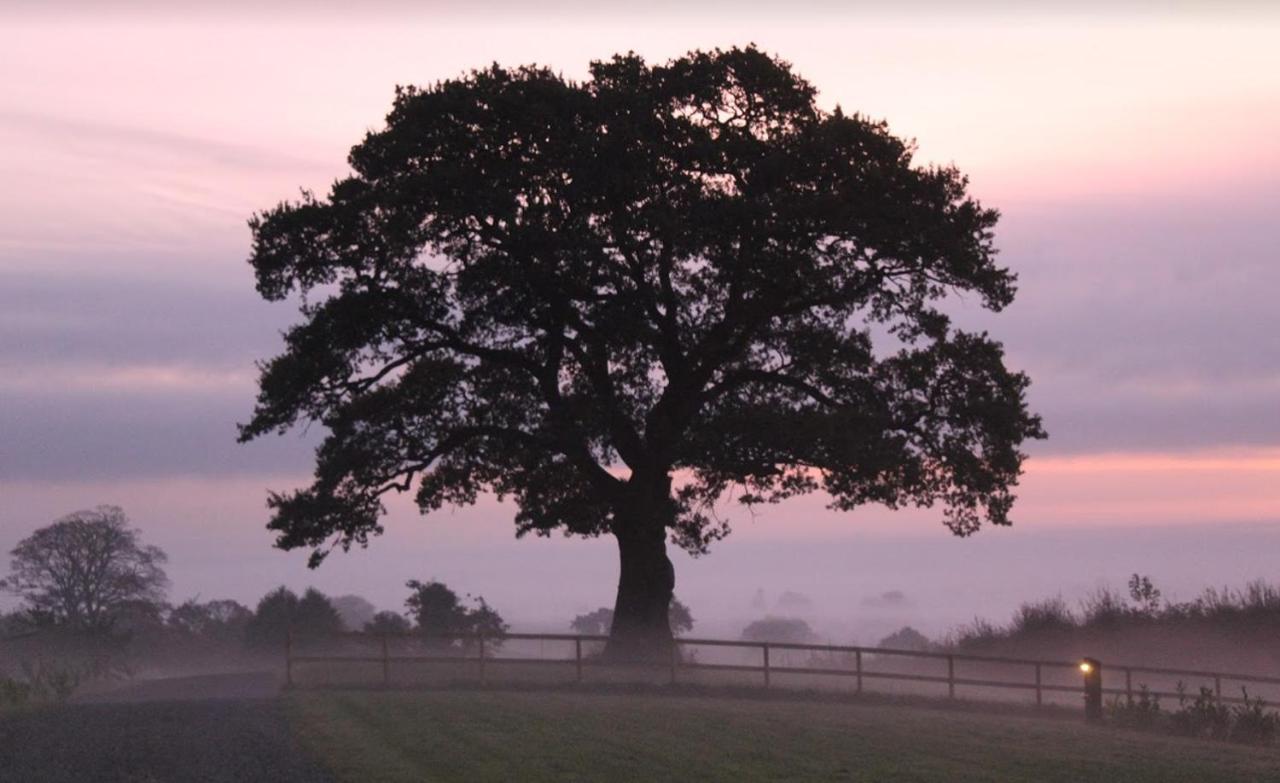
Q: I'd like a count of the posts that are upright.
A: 12